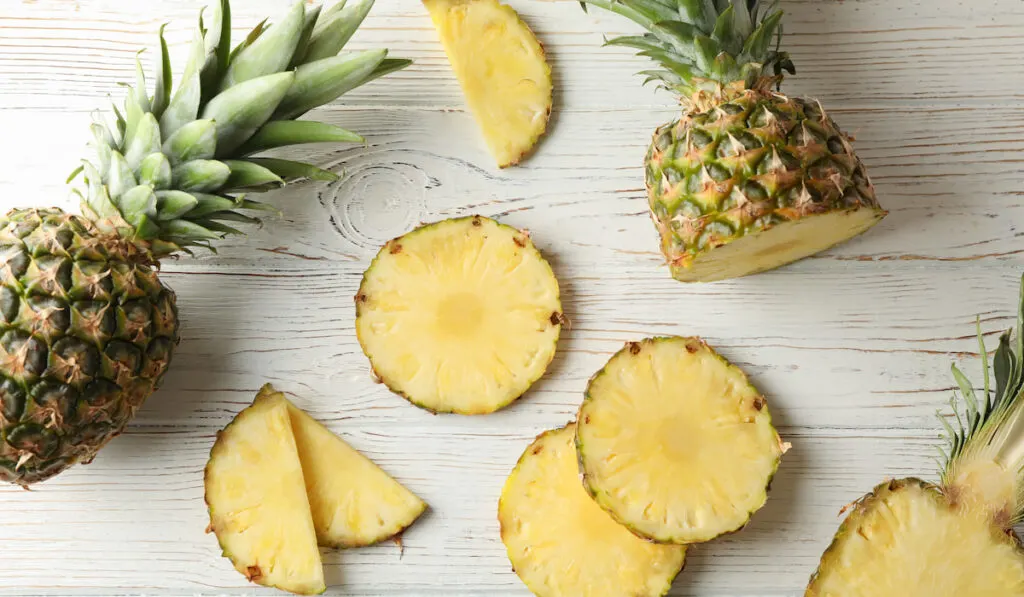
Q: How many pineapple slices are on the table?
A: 6